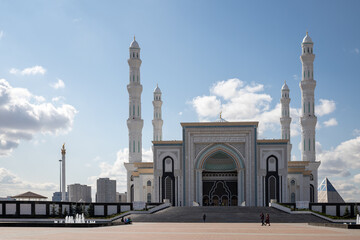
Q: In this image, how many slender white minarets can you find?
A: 4